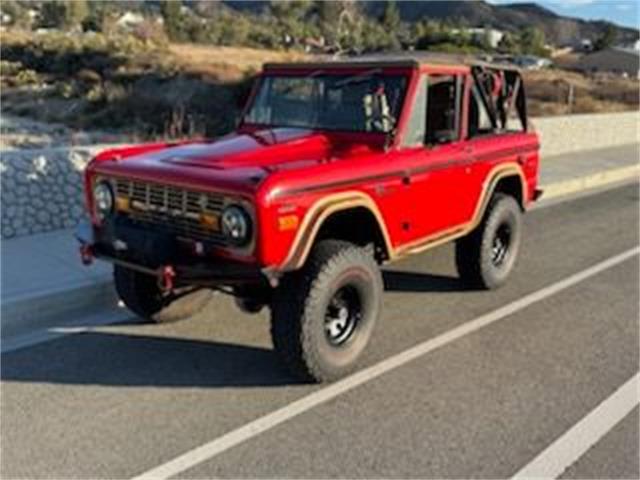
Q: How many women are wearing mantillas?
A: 0